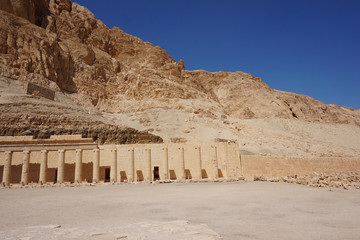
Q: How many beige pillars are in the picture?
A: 13